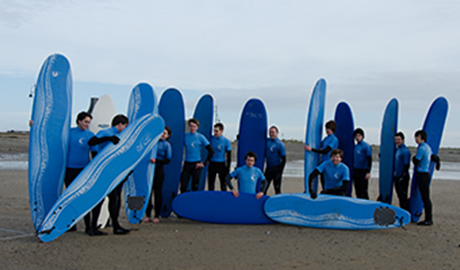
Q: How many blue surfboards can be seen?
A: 12